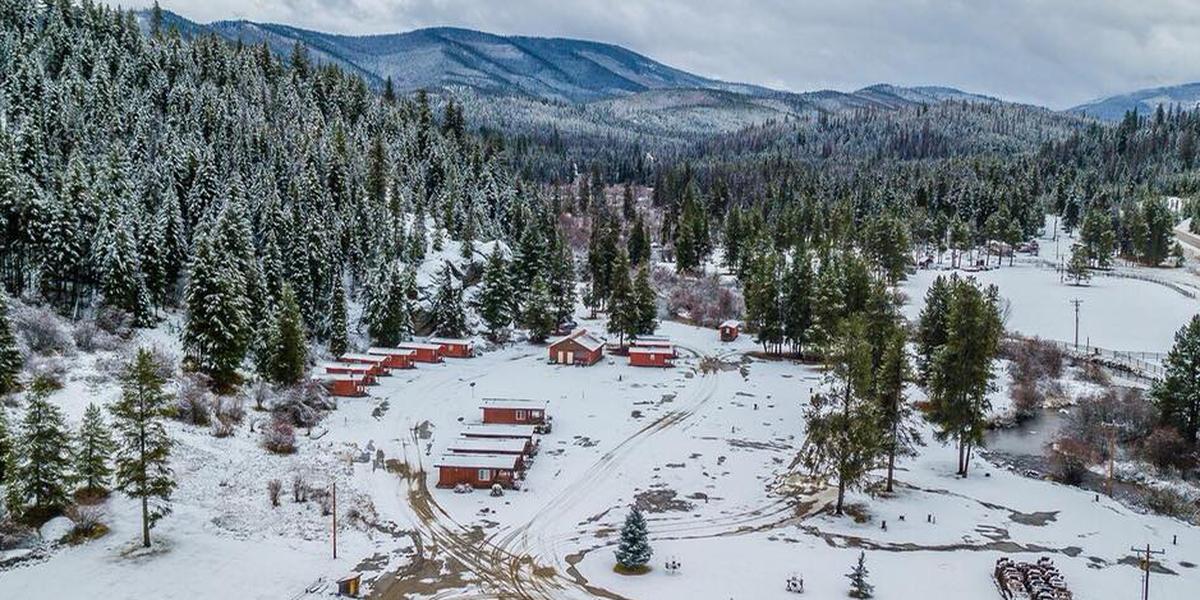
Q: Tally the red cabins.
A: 14